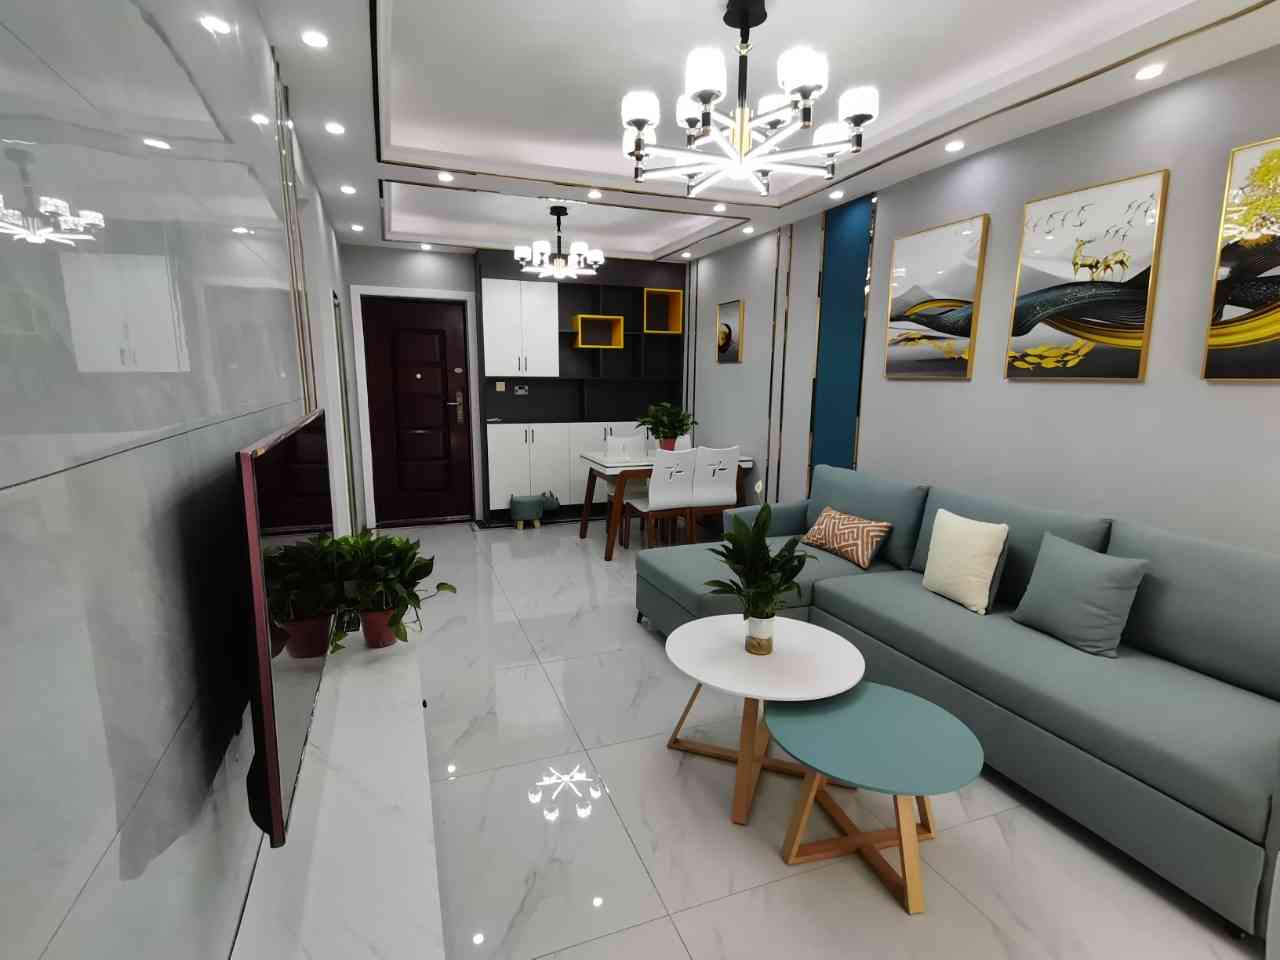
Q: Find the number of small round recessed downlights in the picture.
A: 13